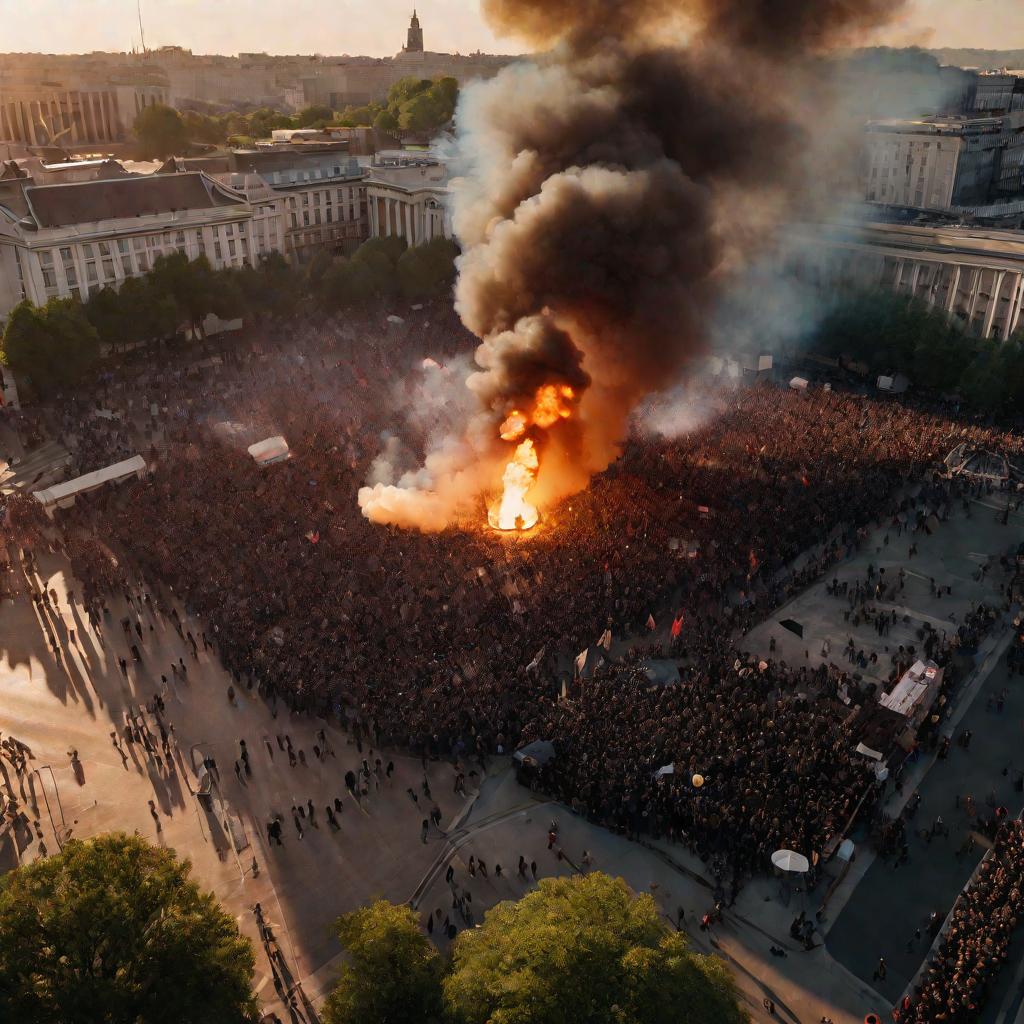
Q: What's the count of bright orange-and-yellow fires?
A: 1